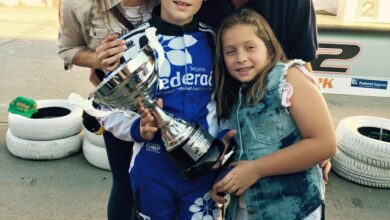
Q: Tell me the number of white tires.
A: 6